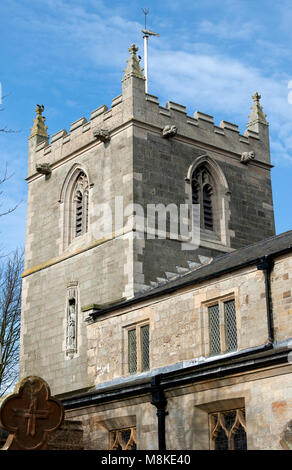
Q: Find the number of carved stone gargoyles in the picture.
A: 4